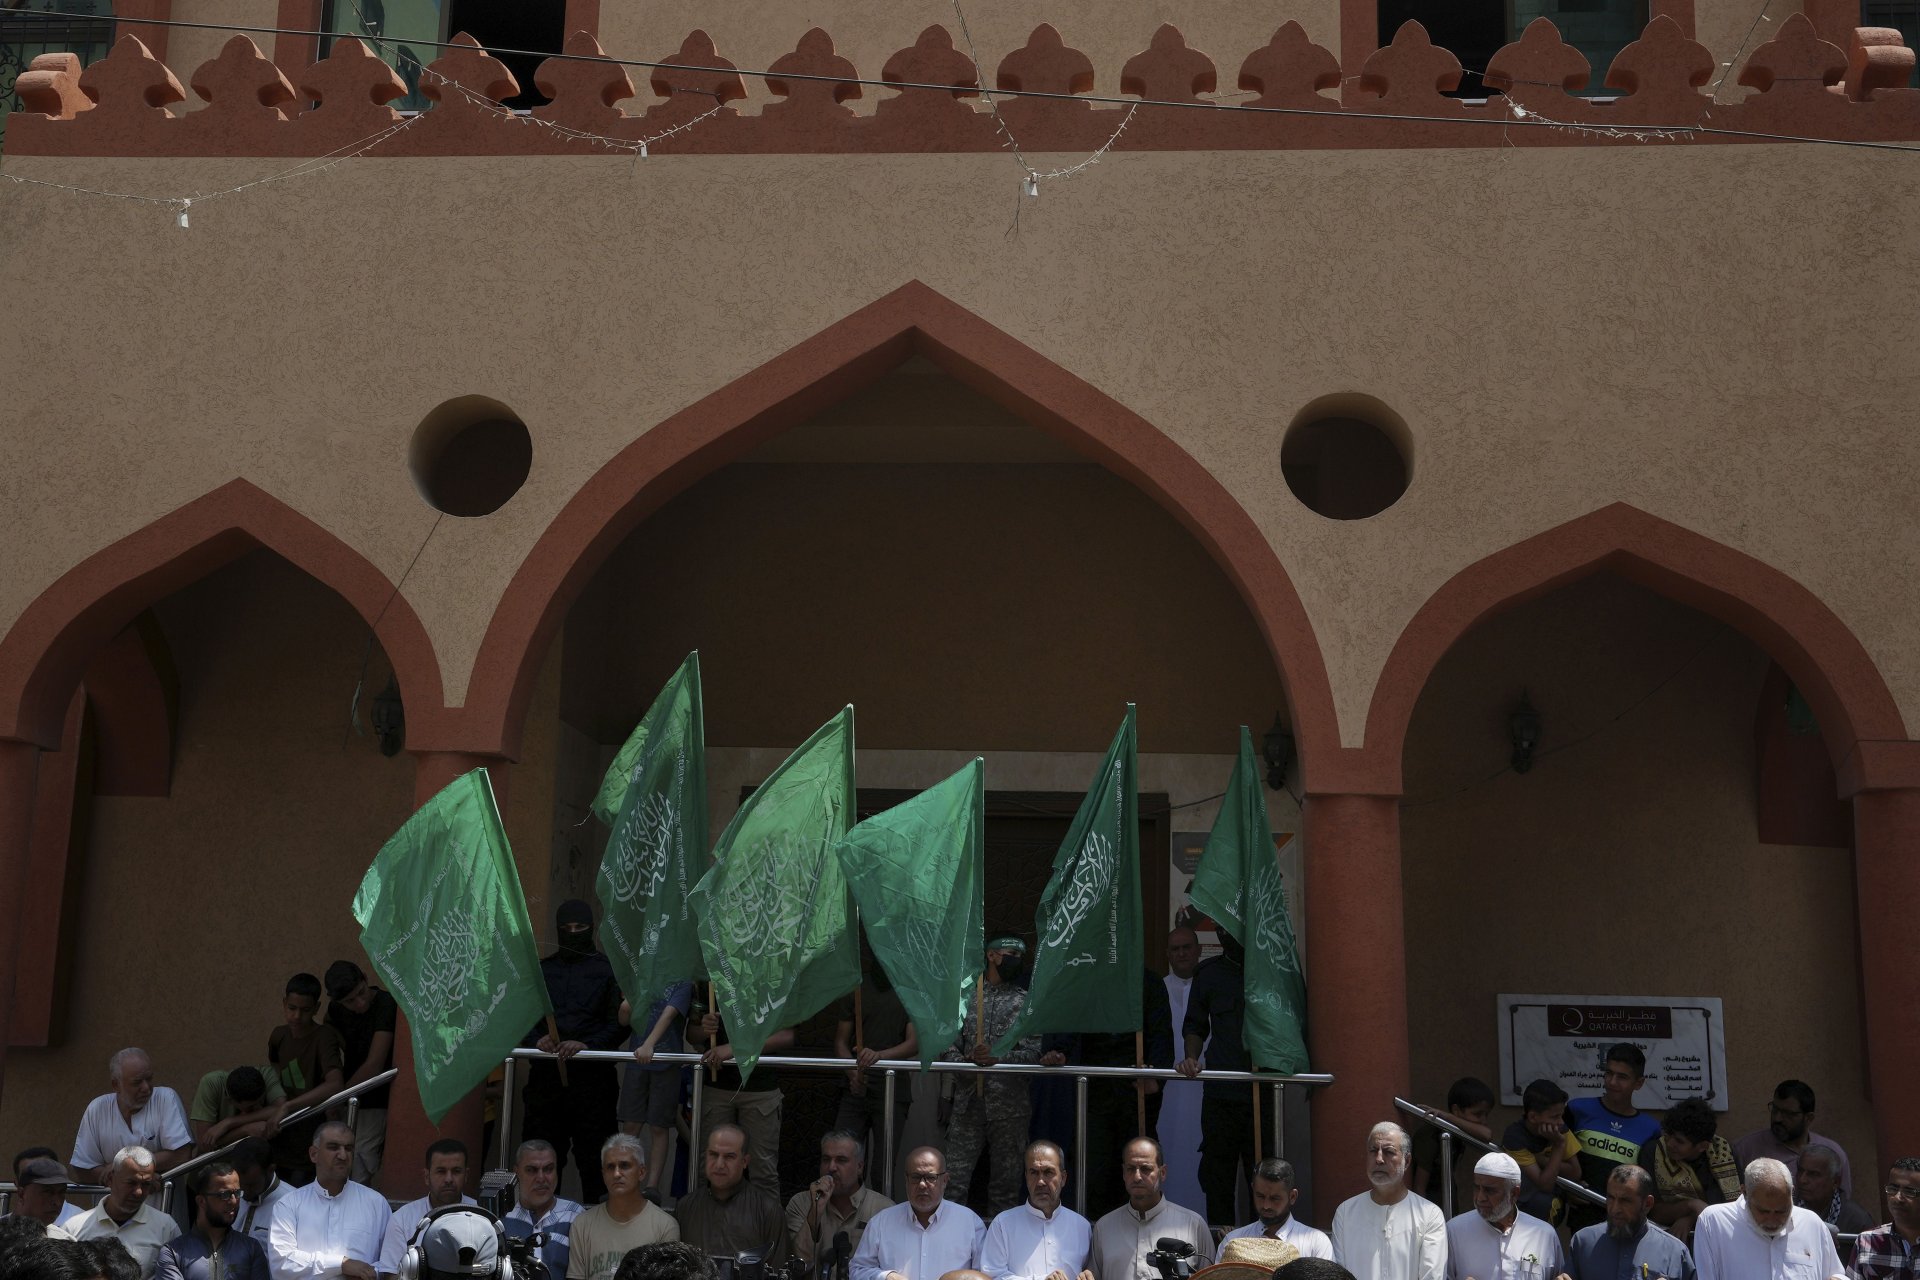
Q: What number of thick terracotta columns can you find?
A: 4